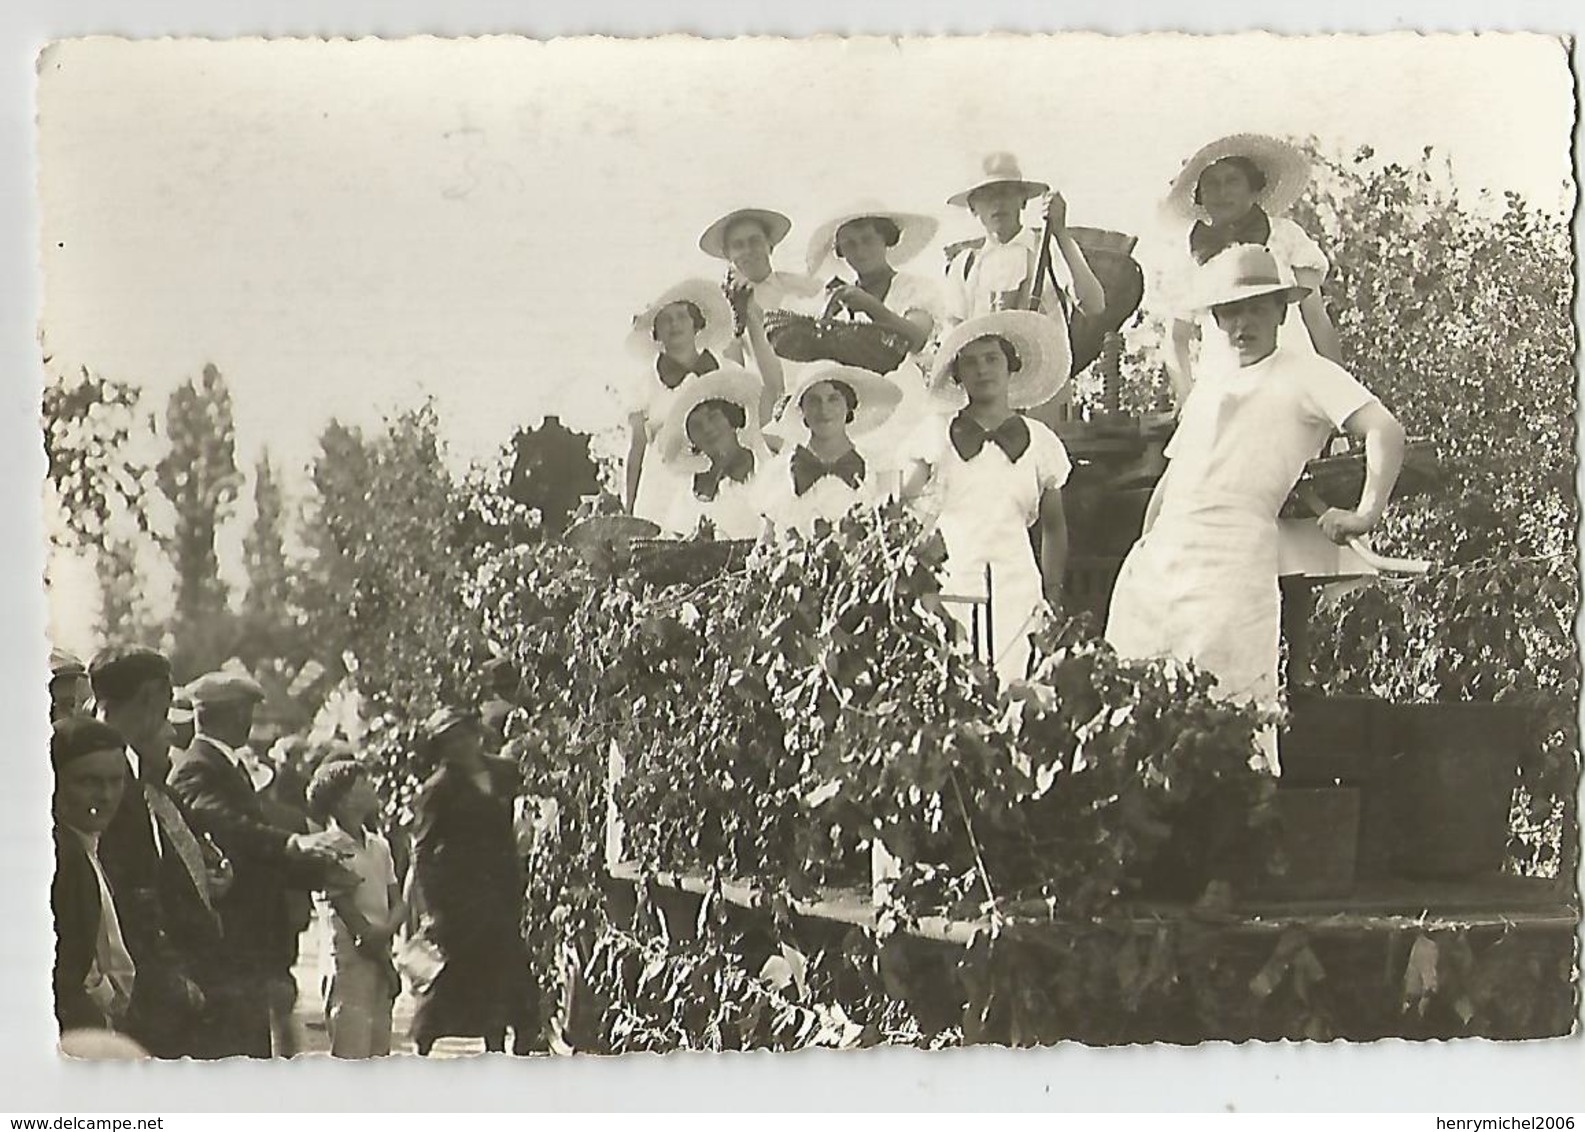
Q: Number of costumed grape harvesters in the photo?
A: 9